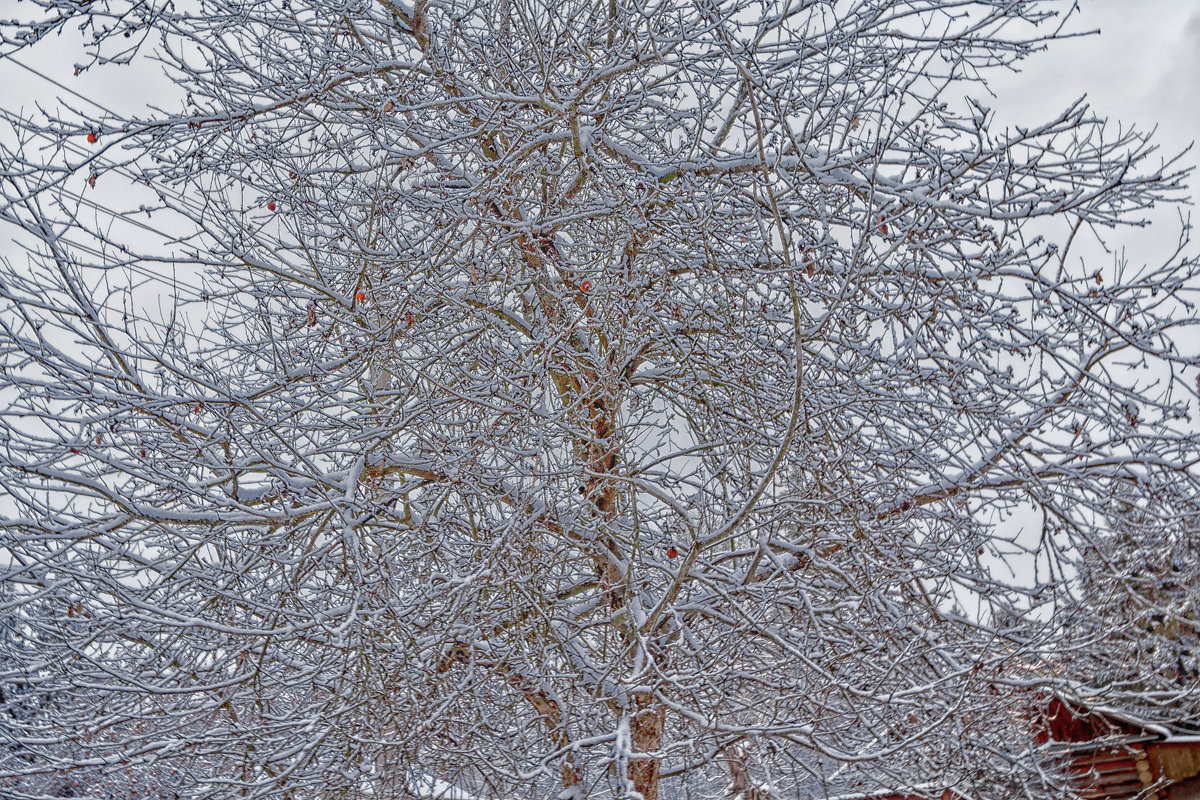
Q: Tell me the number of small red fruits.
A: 5